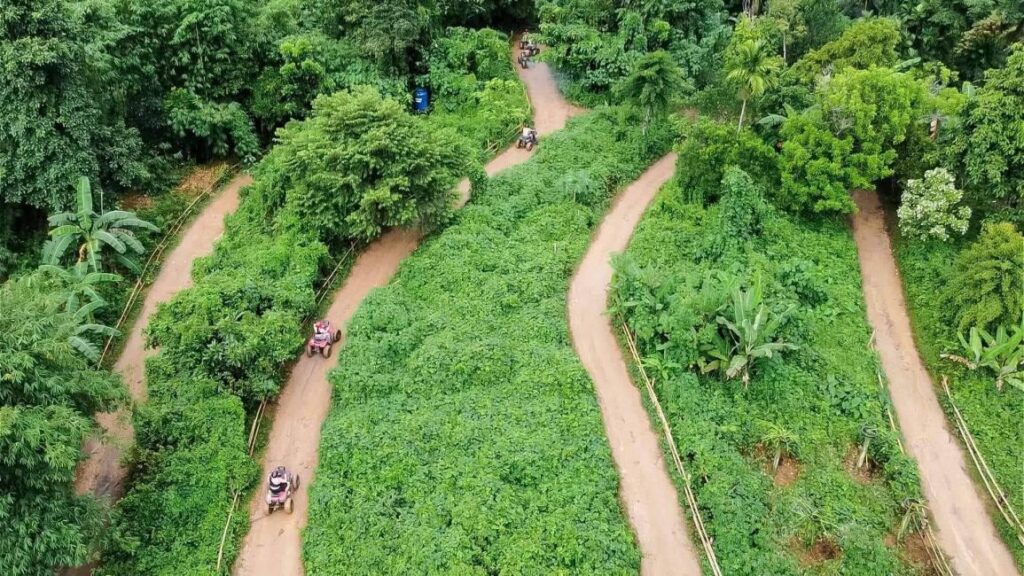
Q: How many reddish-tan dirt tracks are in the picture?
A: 4